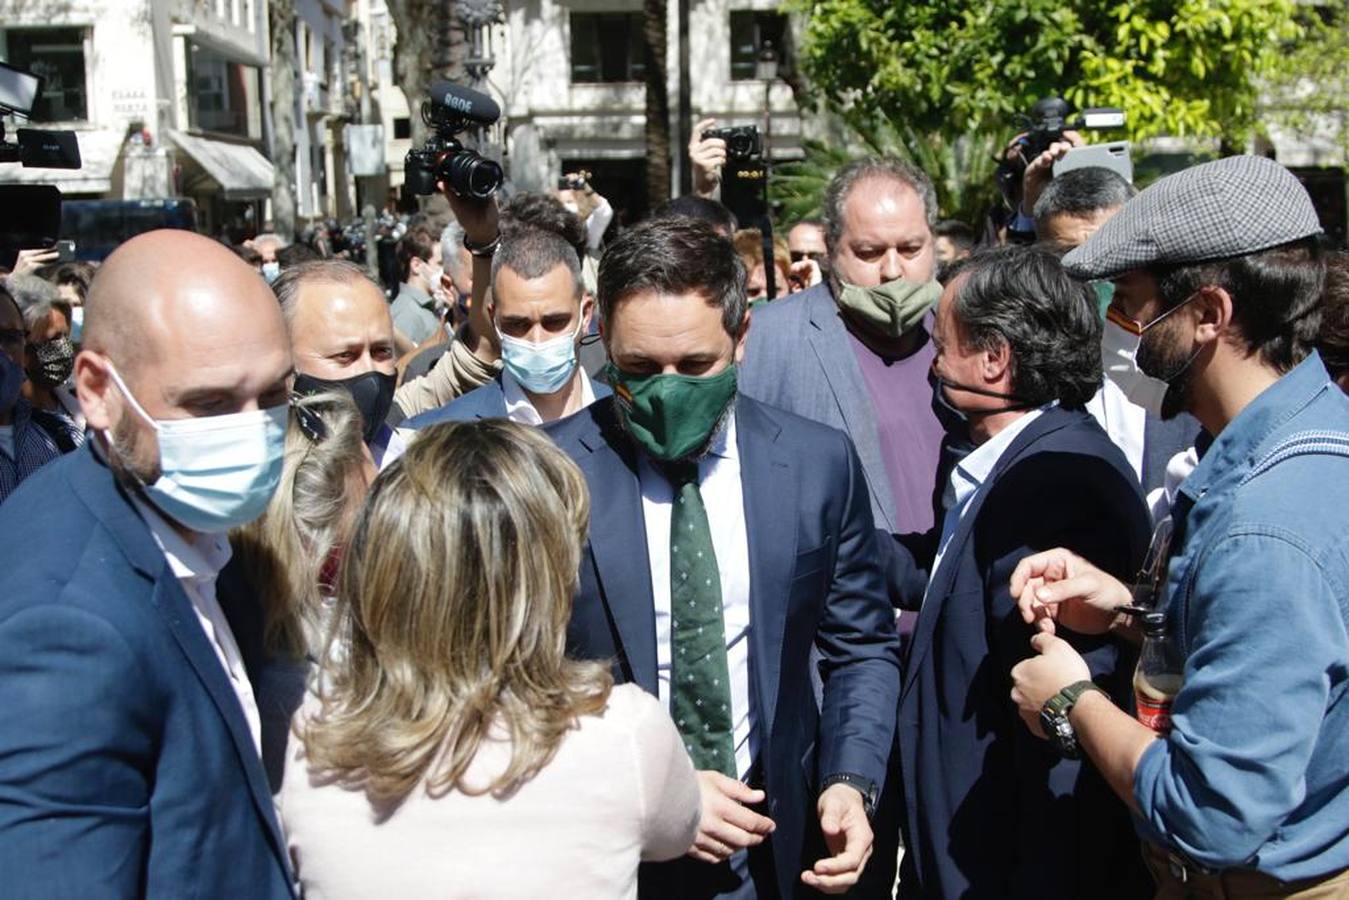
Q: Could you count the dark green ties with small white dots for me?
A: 1